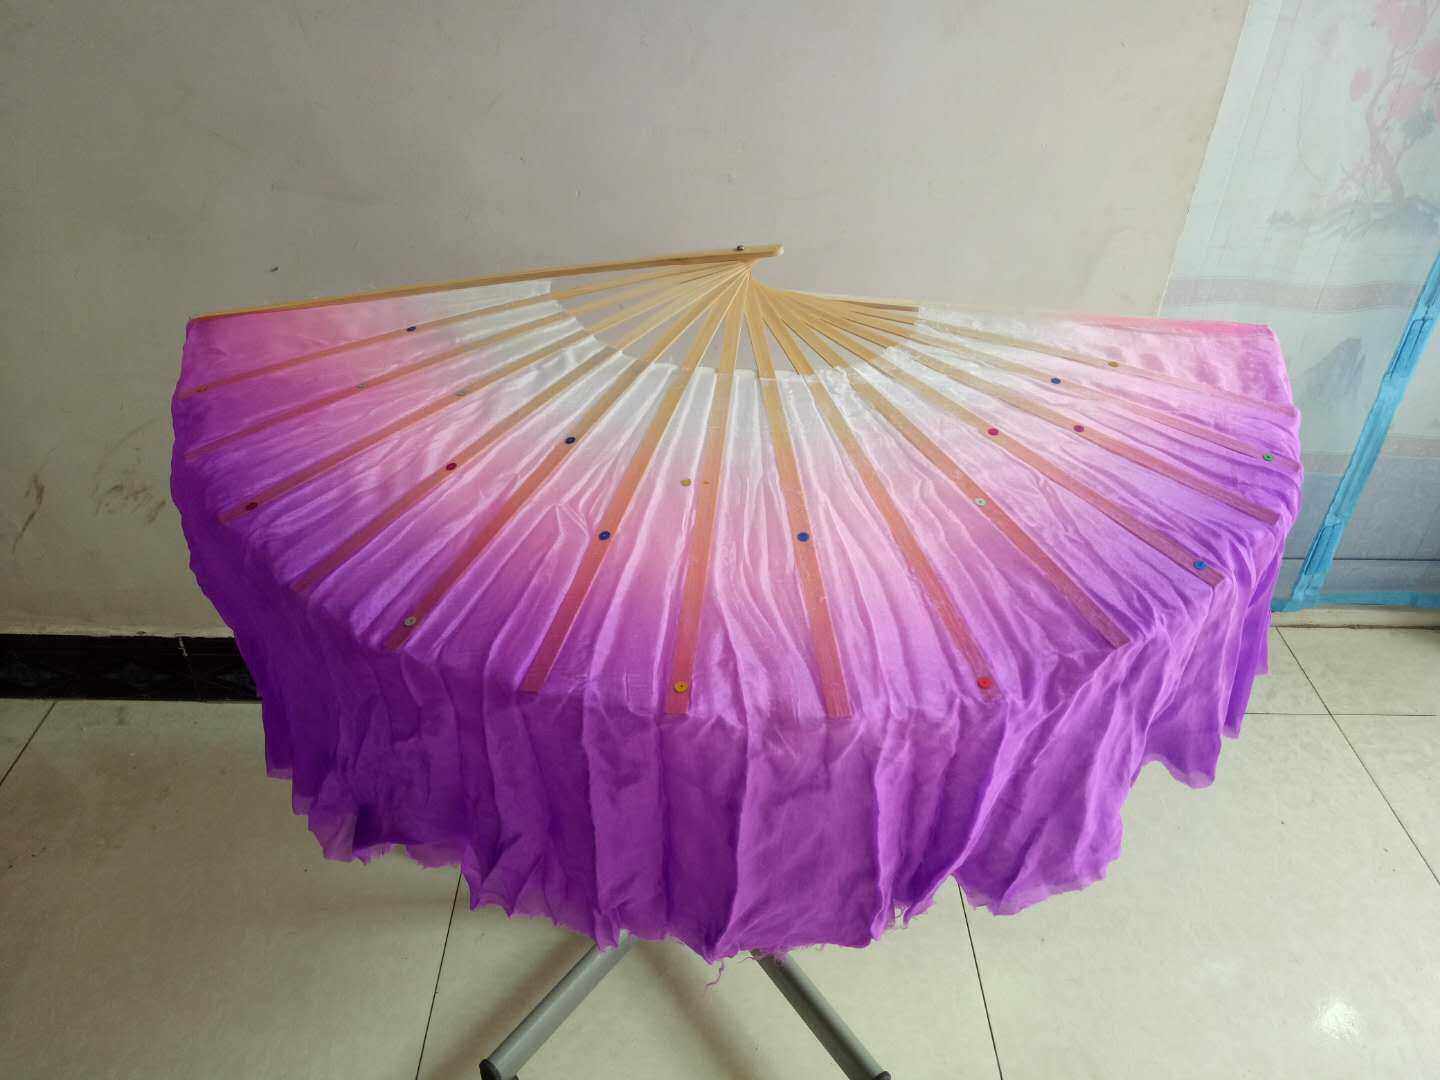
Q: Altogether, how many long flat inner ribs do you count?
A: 14